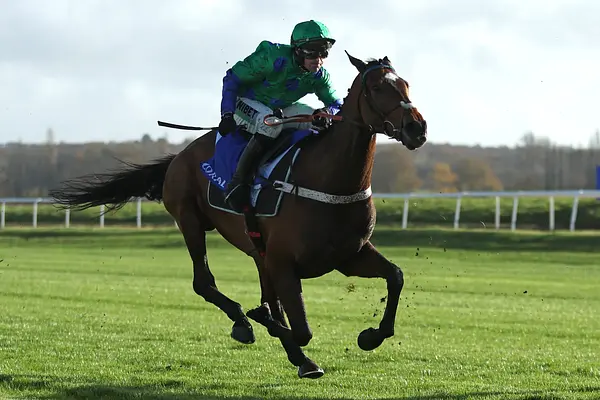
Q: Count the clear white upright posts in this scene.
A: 11